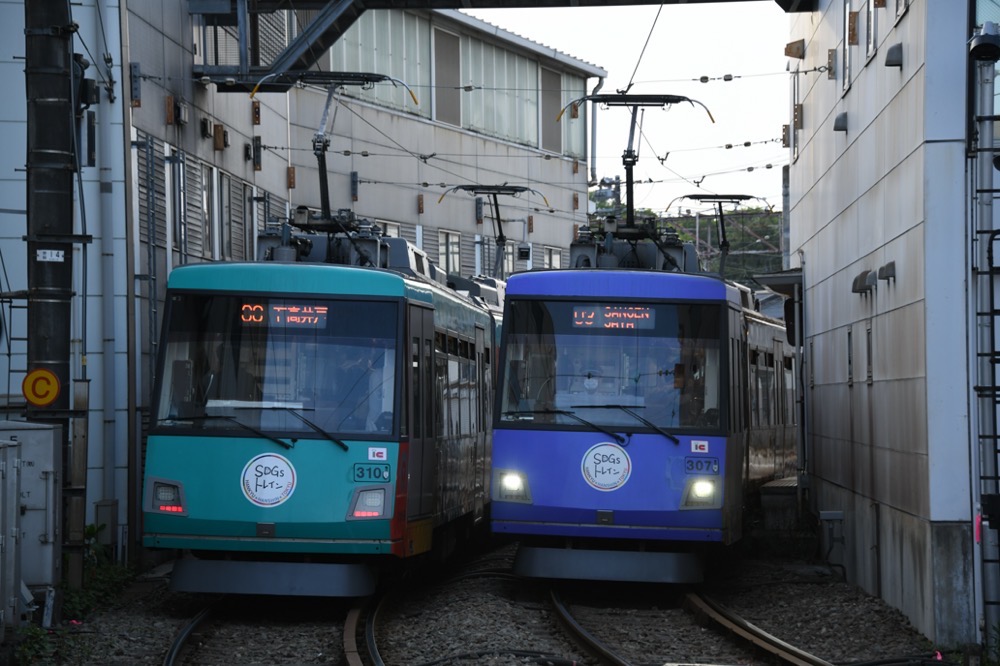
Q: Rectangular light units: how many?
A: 4